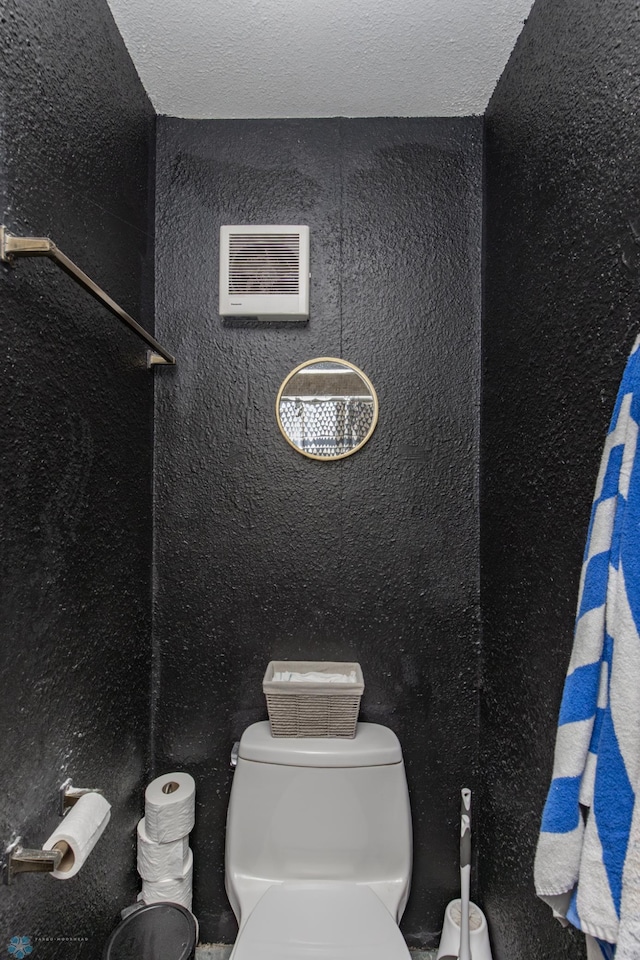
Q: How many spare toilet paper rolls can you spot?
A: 3